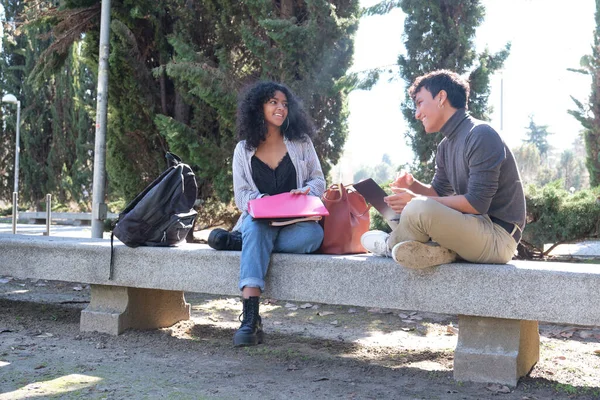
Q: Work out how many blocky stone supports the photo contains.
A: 2